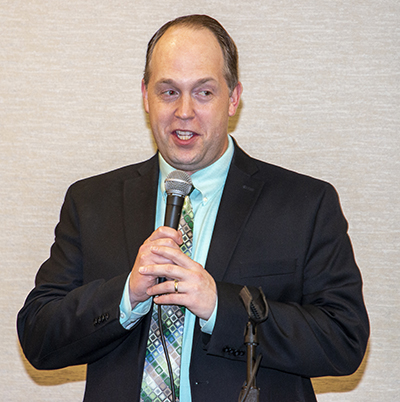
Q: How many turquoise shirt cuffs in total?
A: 2